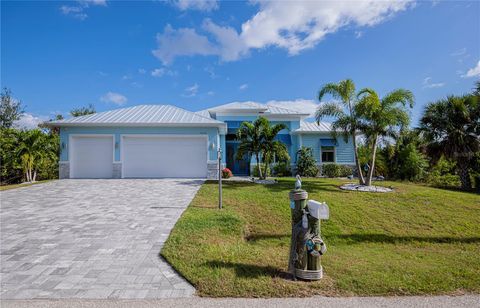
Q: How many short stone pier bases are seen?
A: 3